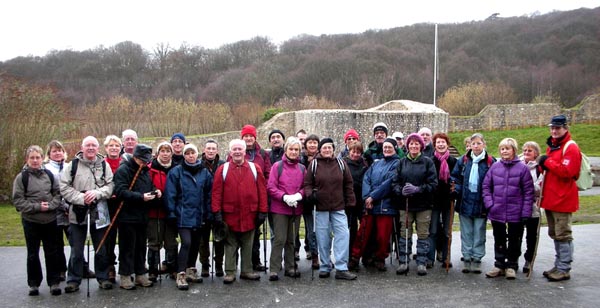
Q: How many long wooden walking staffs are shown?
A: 3